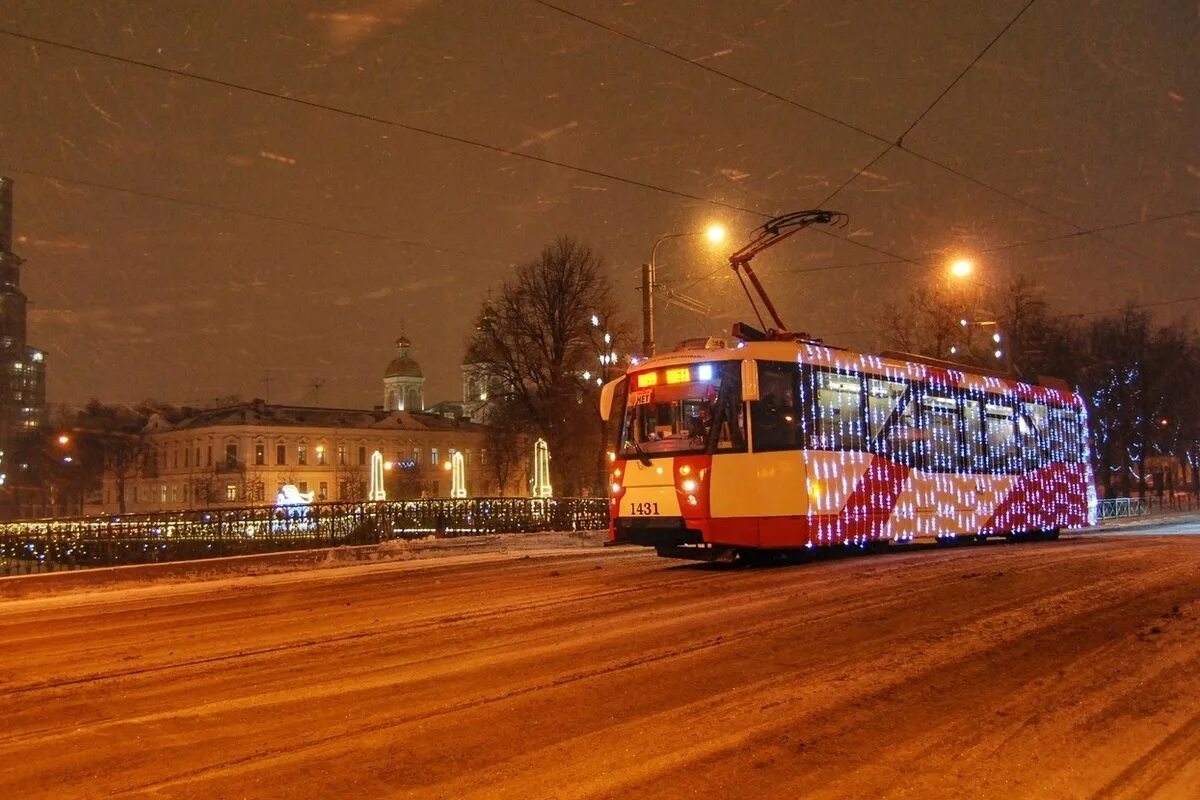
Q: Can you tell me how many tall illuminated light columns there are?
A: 3